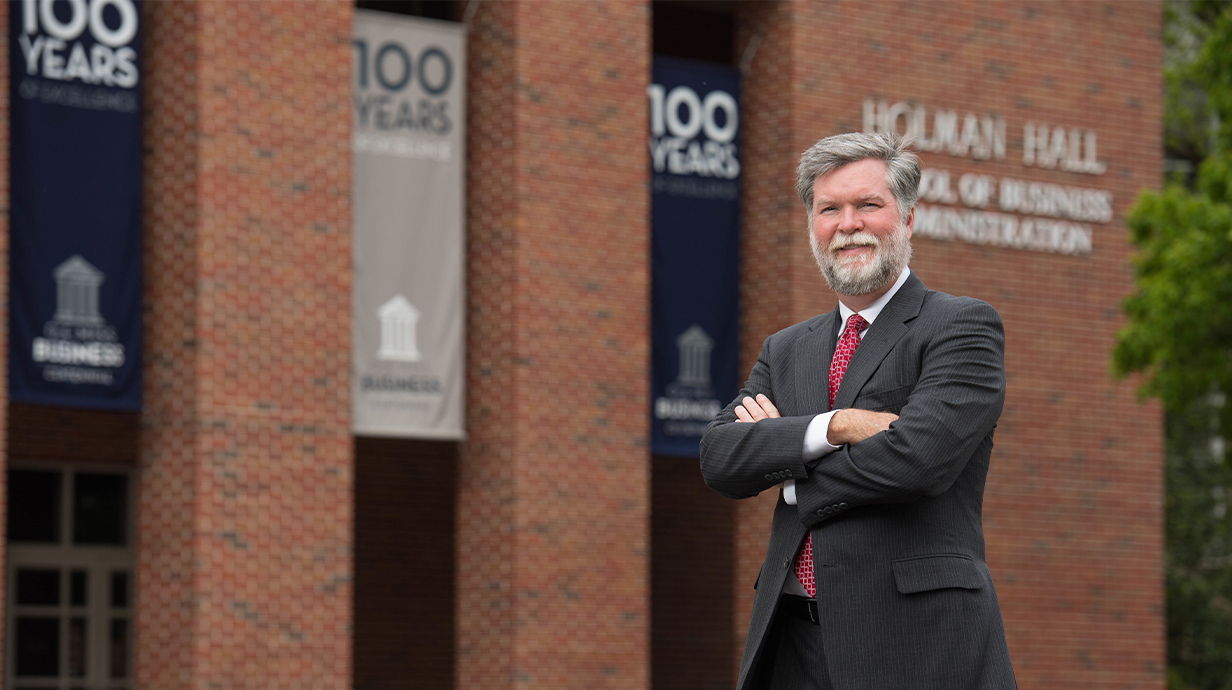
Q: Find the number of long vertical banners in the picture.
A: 3